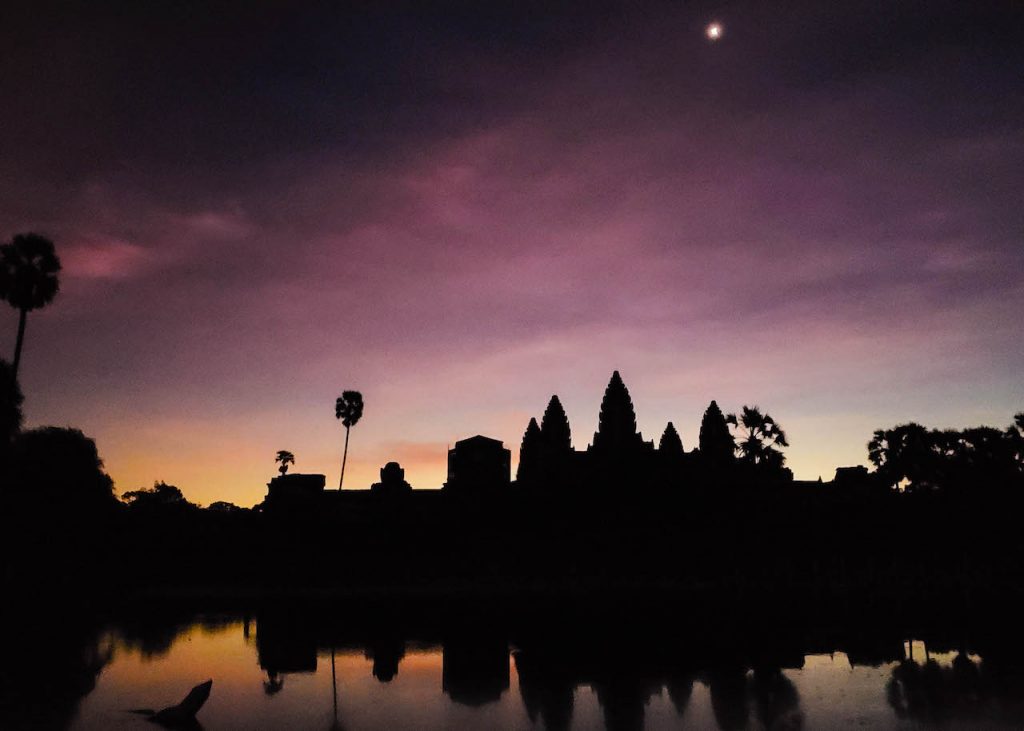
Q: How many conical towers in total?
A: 5